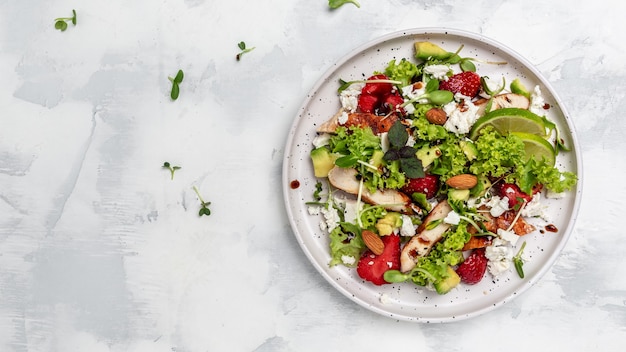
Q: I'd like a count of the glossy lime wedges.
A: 2